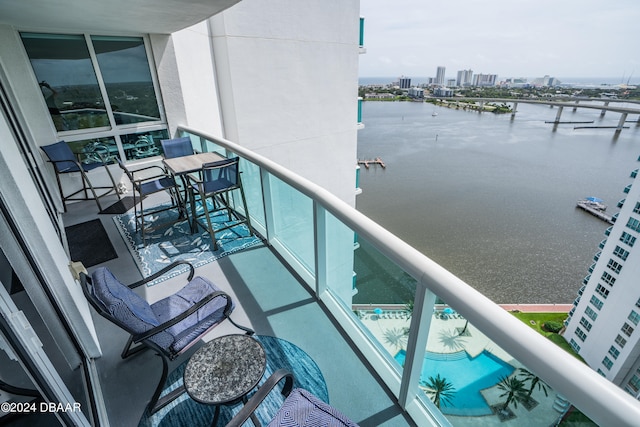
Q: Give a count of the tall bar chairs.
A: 4